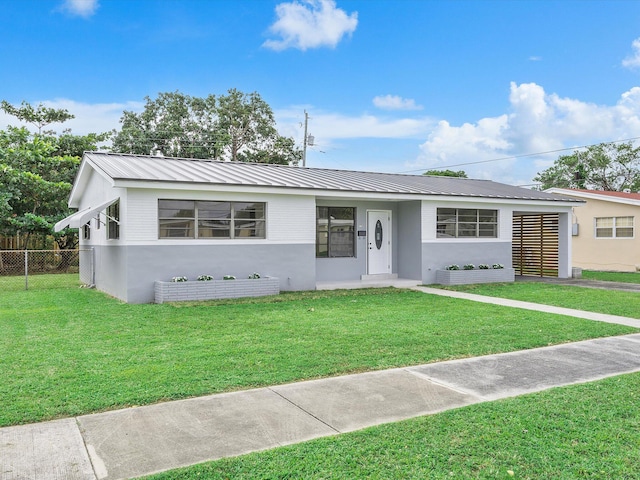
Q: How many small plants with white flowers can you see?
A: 8